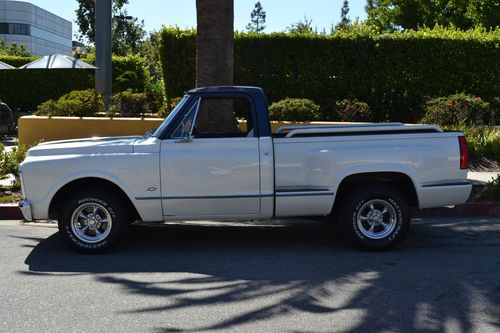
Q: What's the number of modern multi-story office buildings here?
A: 1